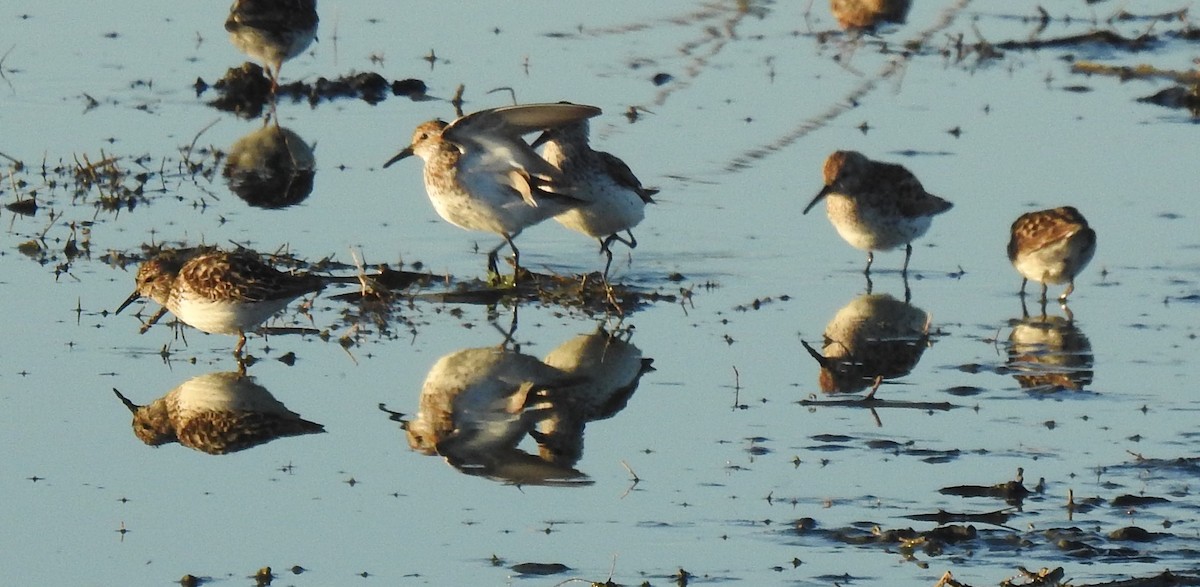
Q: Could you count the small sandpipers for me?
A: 7